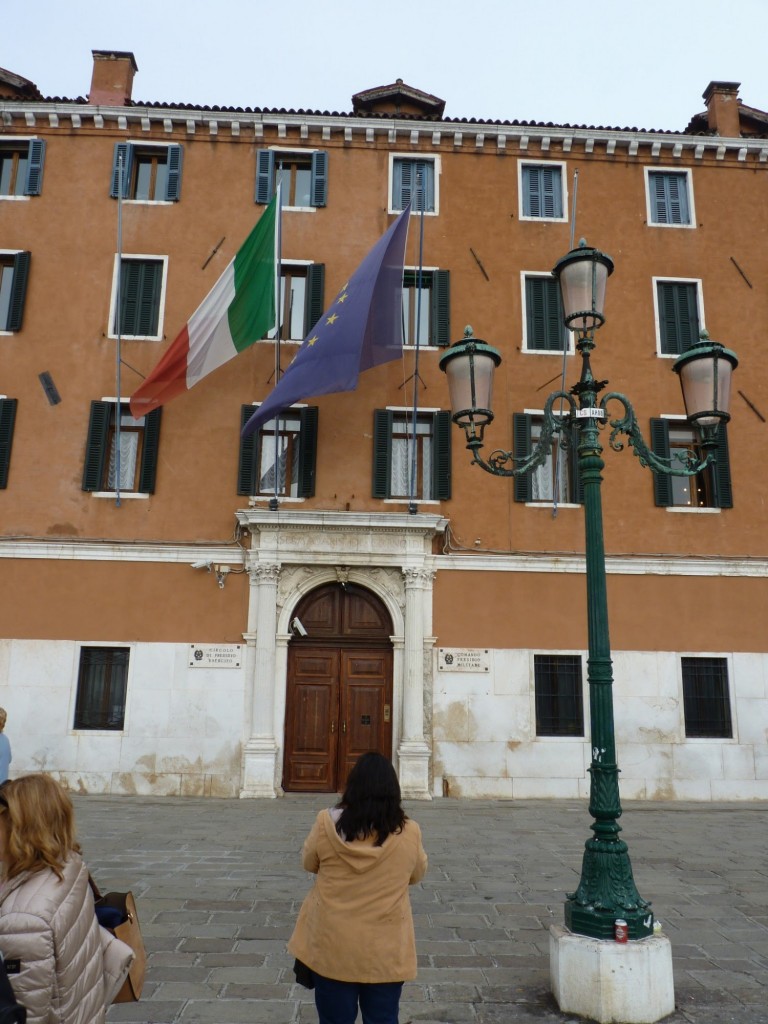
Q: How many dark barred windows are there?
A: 3